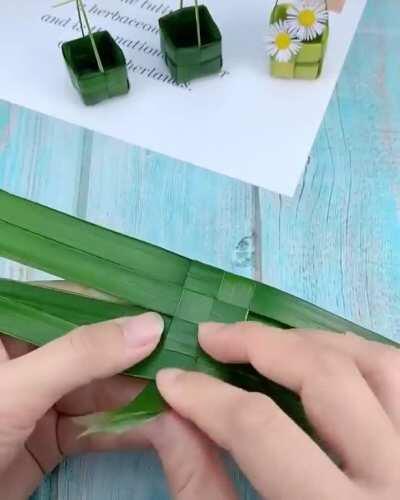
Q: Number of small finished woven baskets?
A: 3